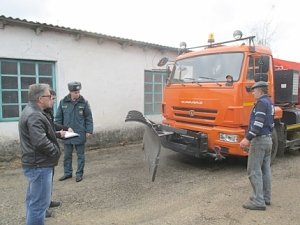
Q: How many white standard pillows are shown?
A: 0